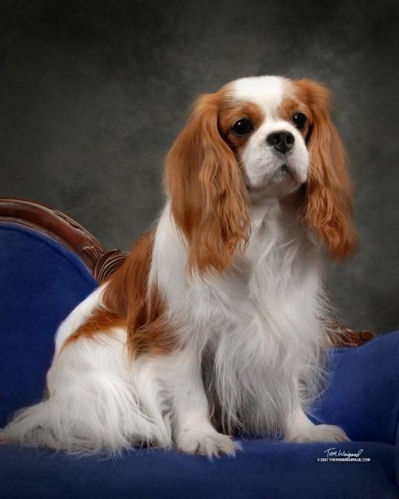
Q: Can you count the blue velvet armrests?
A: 1